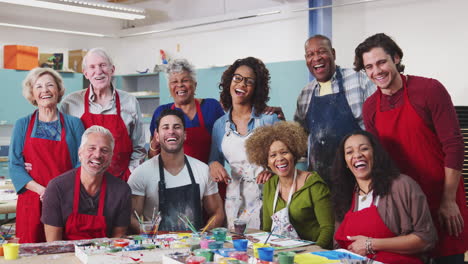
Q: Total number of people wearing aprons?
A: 10